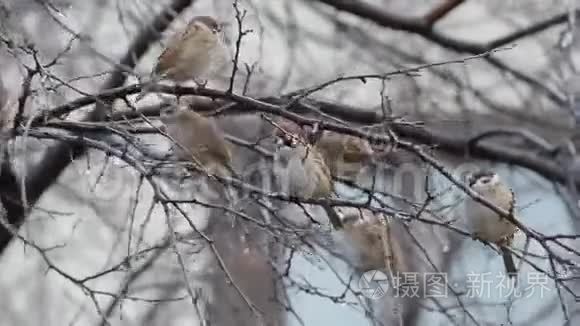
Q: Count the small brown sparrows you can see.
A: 6